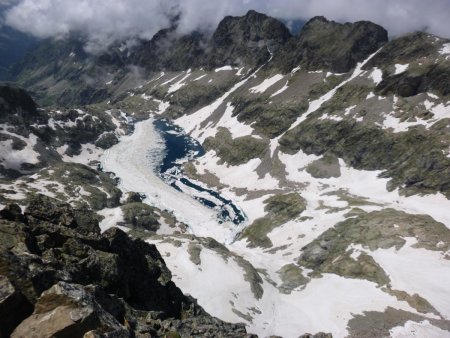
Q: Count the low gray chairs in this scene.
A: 0